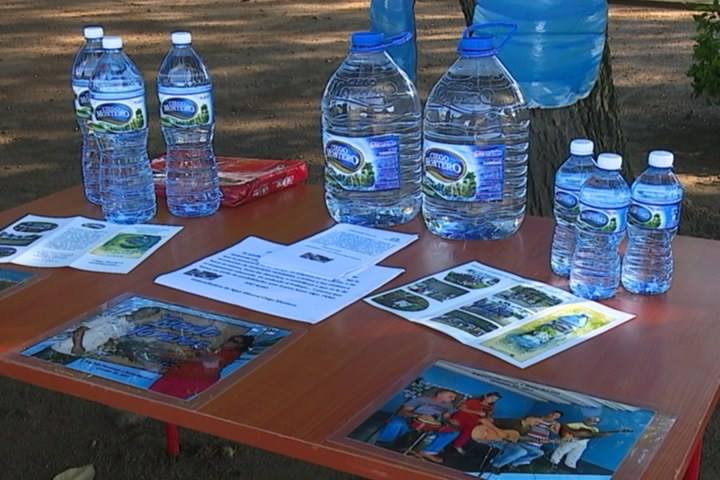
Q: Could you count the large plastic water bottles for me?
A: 2